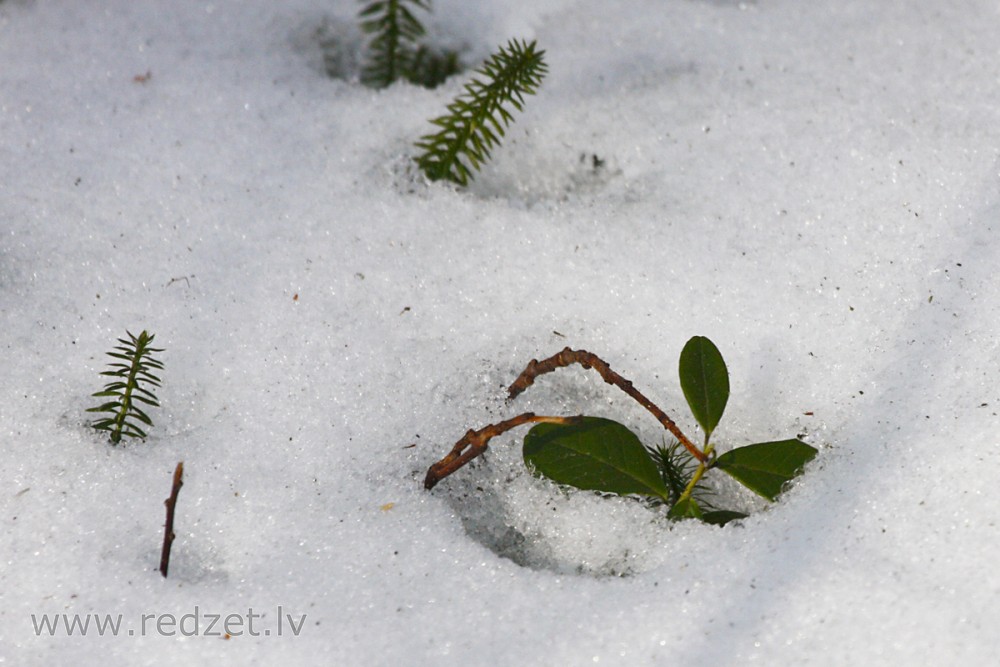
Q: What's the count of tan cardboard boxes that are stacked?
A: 0